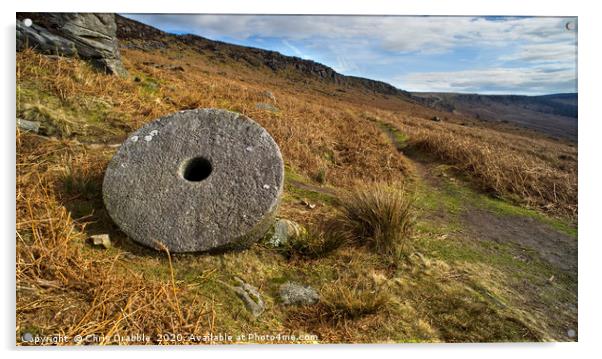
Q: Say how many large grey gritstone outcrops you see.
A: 1